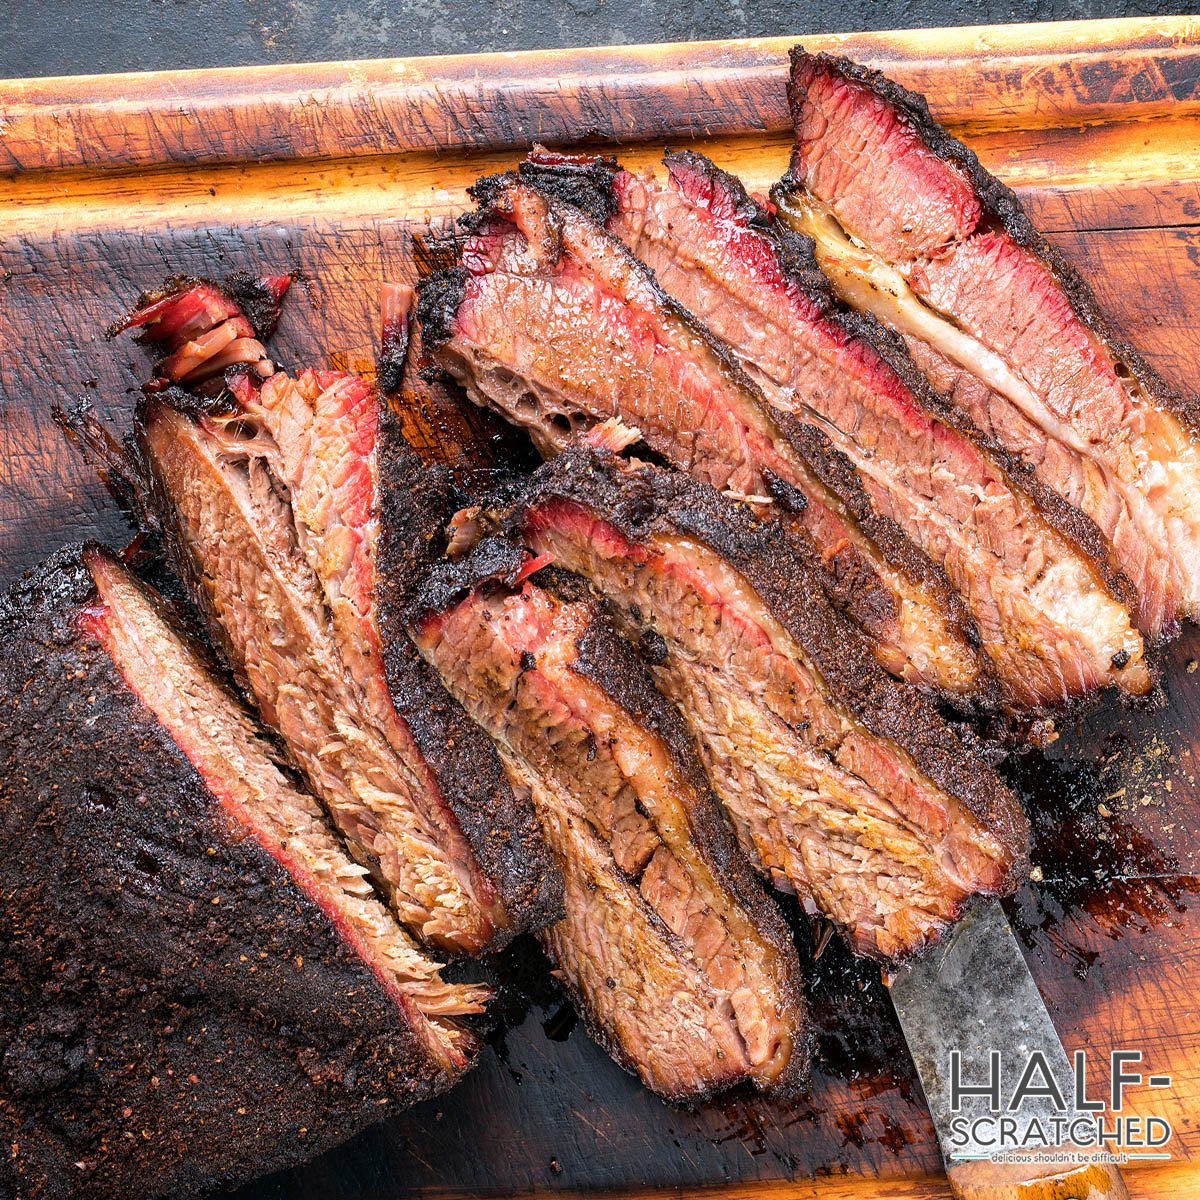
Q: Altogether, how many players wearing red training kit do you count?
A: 0